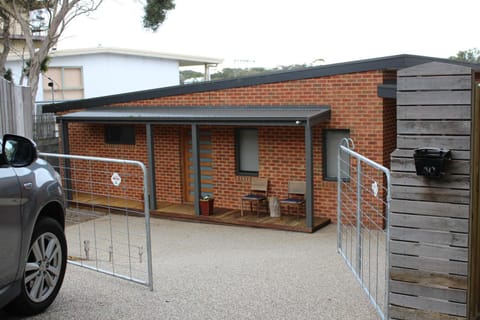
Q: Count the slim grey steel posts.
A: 4